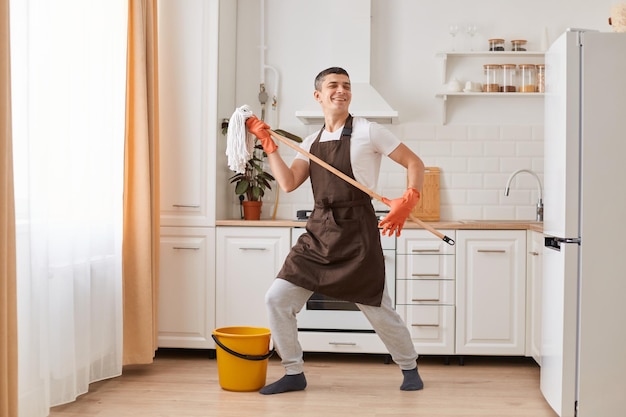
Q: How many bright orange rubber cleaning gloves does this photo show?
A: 2